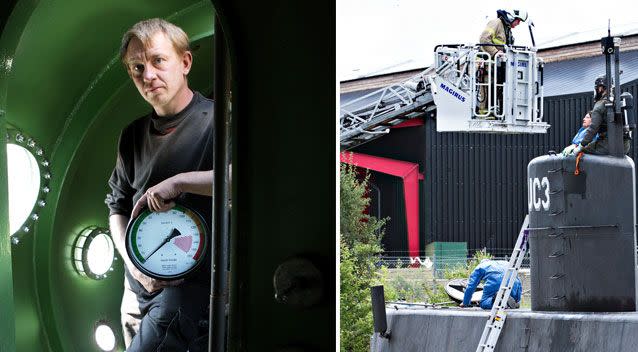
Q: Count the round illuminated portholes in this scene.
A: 3